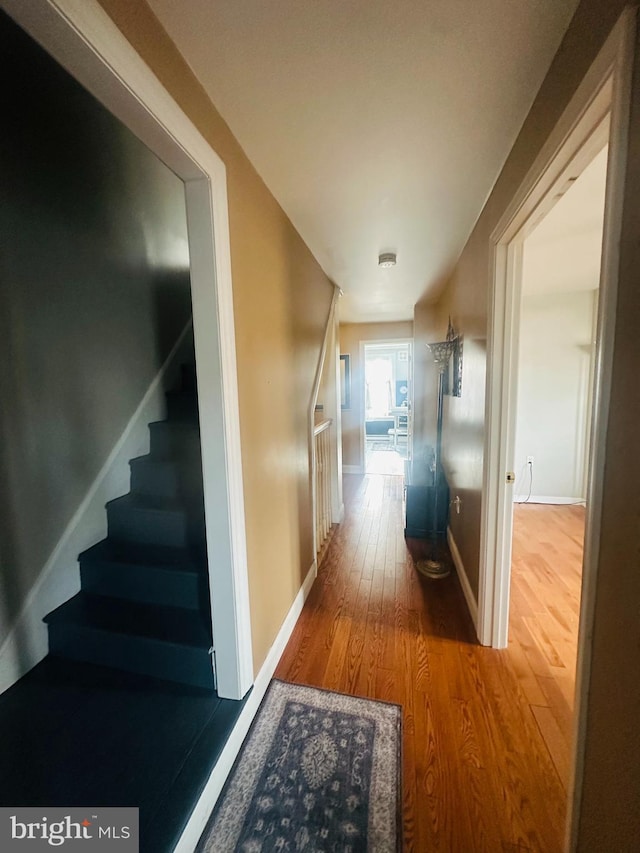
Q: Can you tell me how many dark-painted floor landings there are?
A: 1